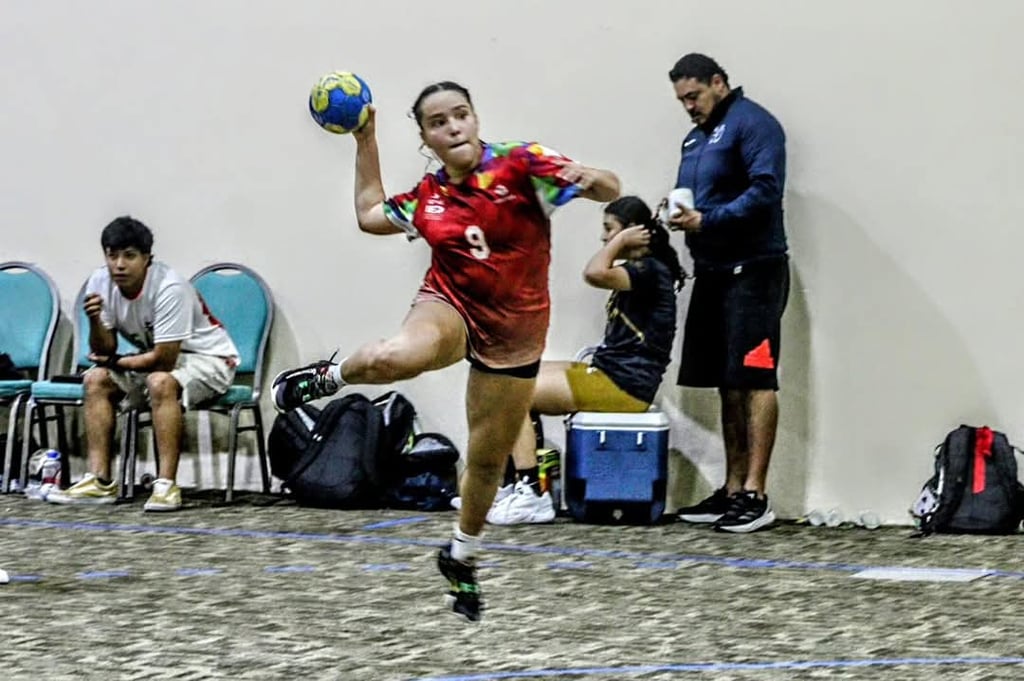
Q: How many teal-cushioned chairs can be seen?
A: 3